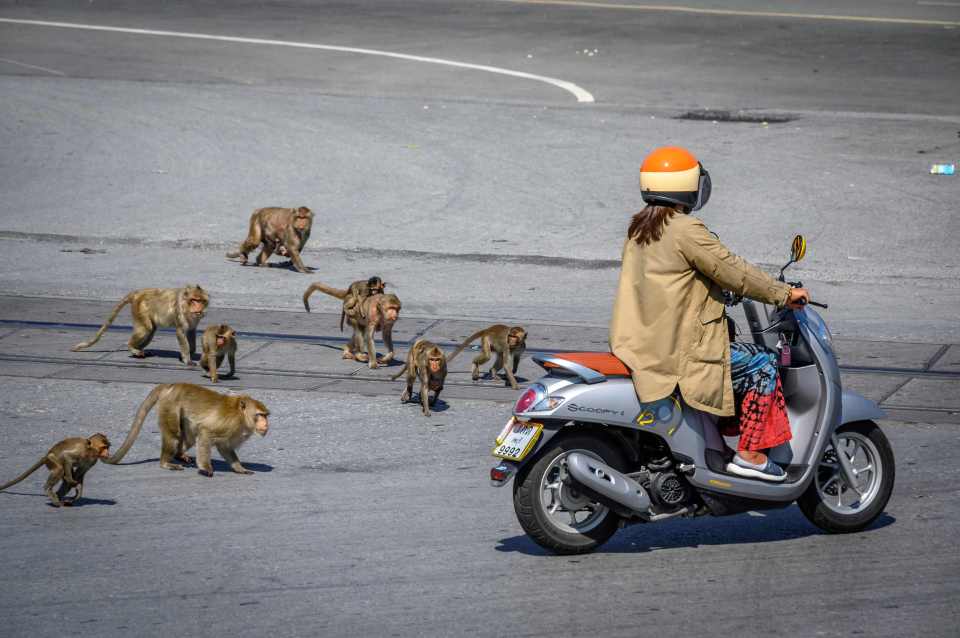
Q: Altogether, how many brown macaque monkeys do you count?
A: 9